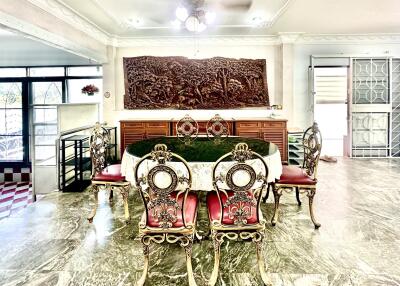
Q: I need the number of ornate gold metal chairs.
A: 6